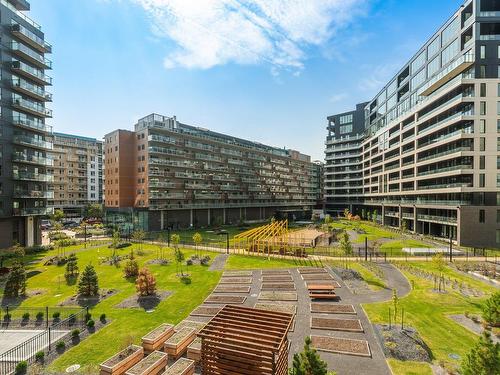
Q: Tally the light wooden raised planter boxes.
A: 6